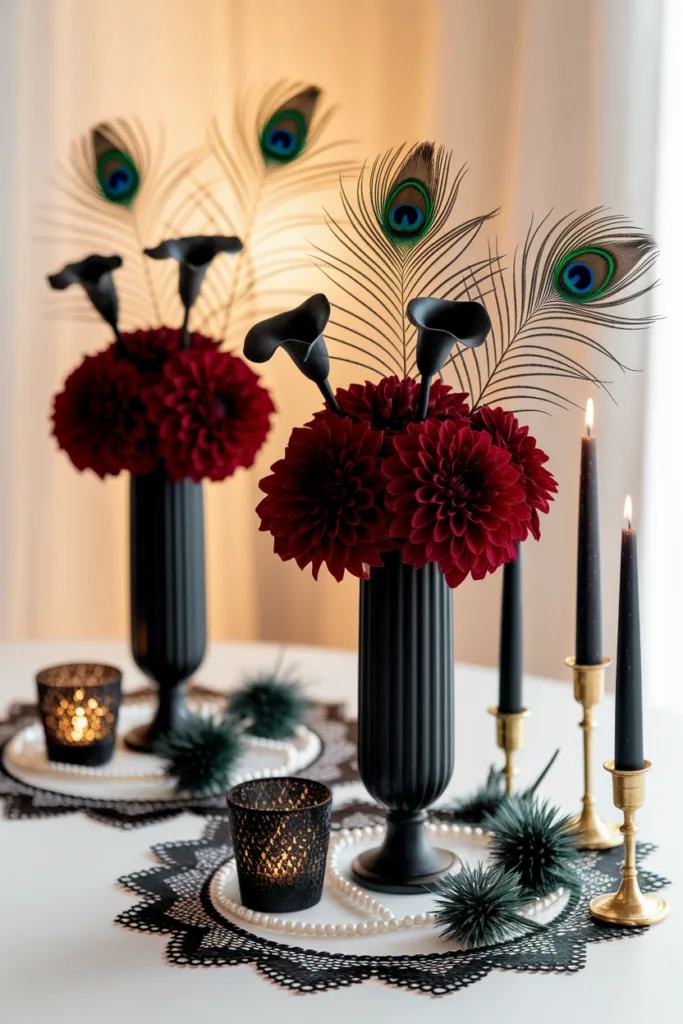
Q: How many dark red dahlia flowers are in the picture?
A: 7